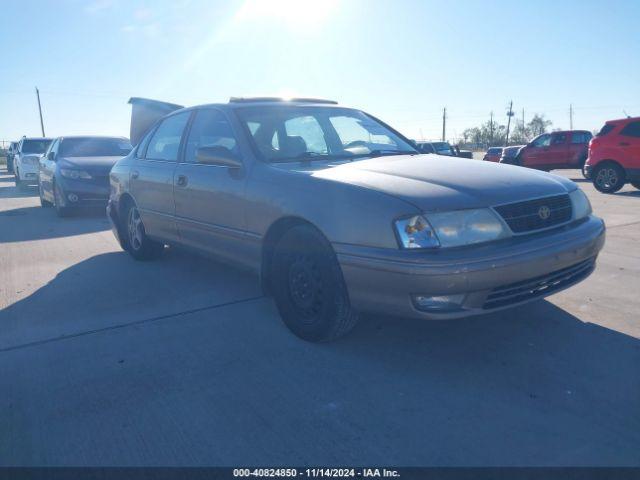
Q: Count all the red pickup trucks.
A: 1